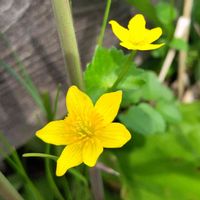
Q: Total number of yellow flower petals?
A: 11